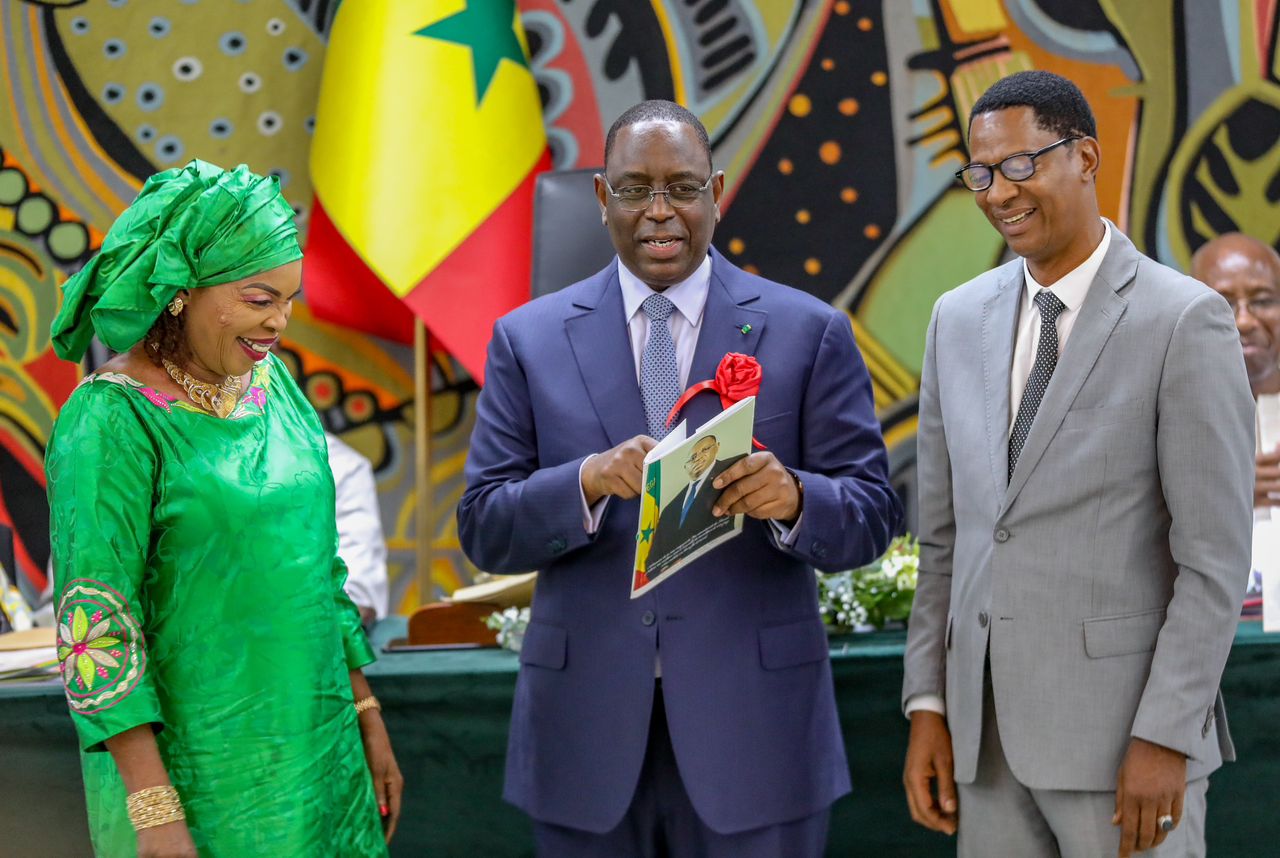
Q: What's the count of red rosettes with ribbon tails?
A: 1